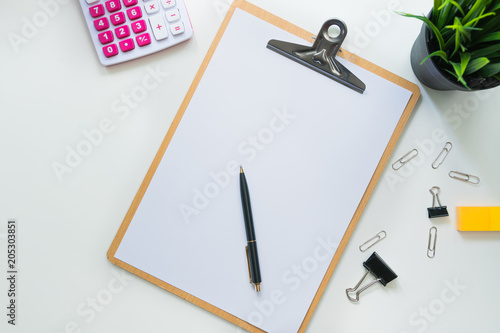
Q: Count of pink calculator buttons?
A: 12